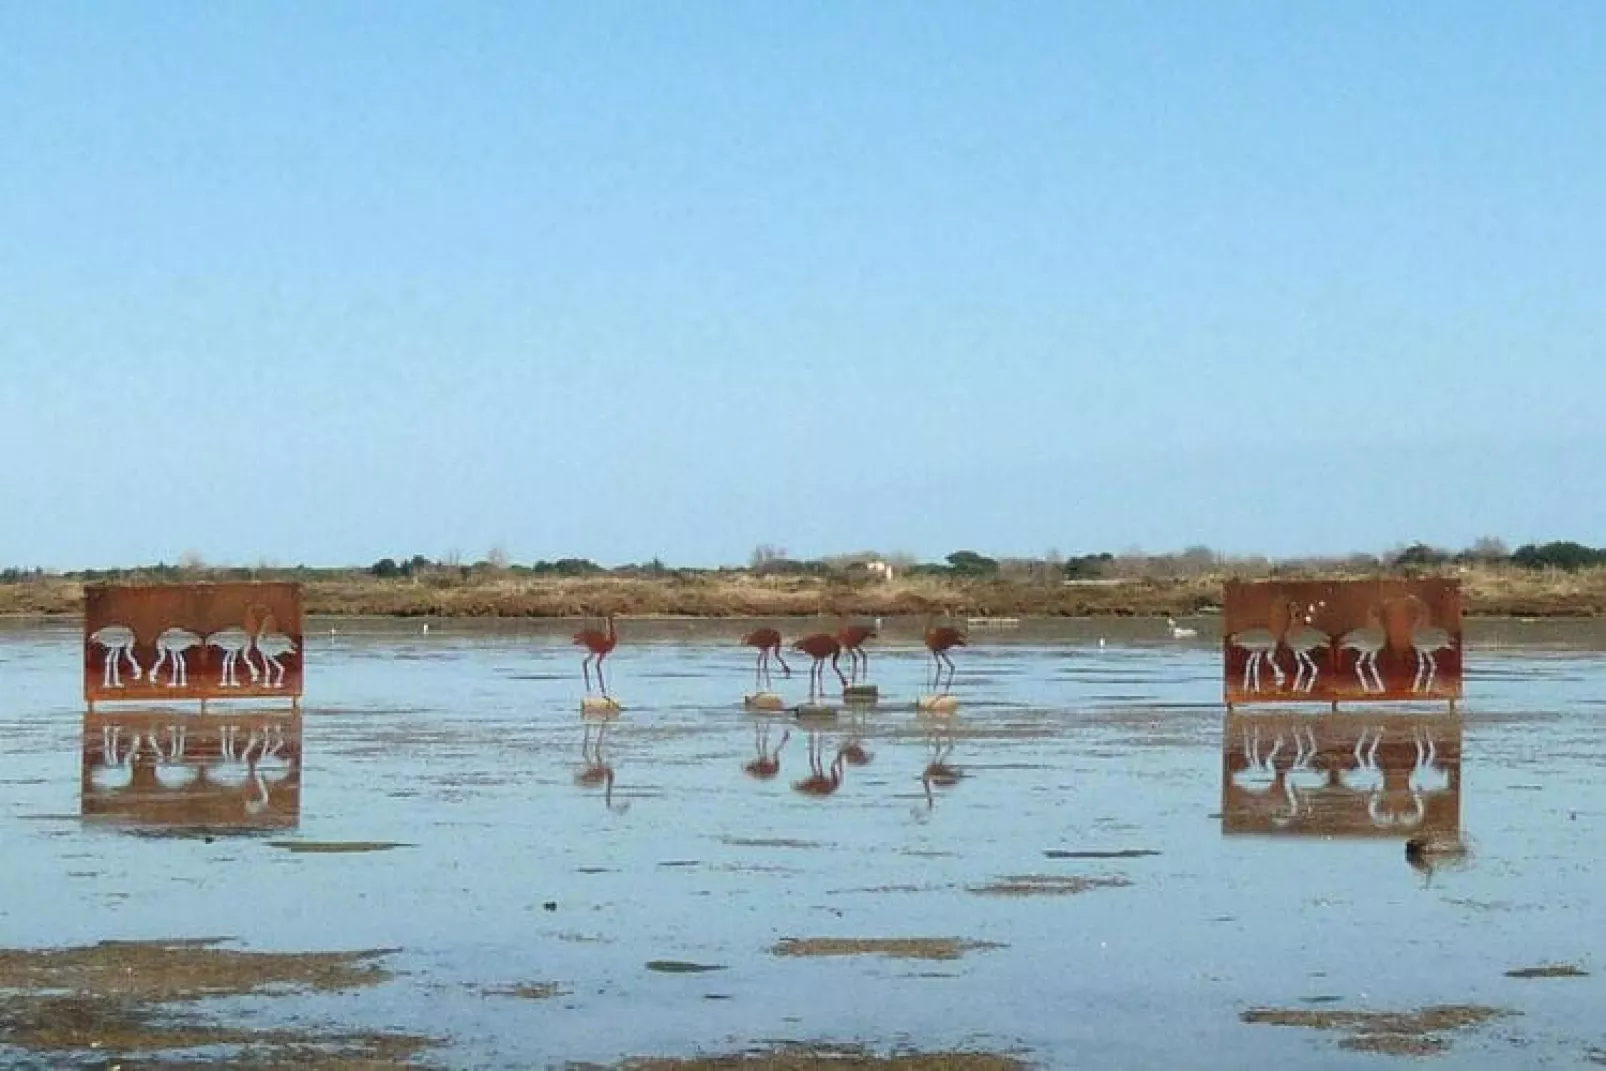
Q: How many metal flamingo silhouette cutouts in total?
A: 13